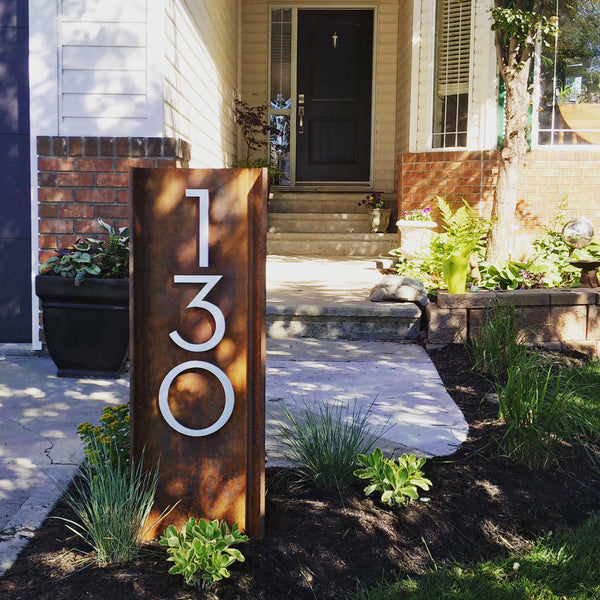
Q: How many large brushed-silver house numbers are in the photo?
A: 3